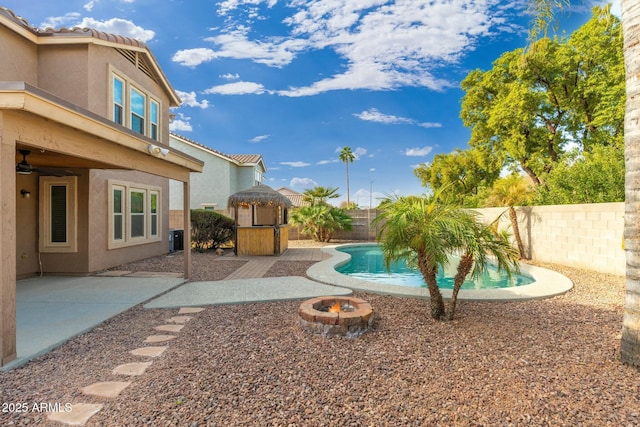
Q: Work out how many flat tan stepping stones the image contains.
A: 8